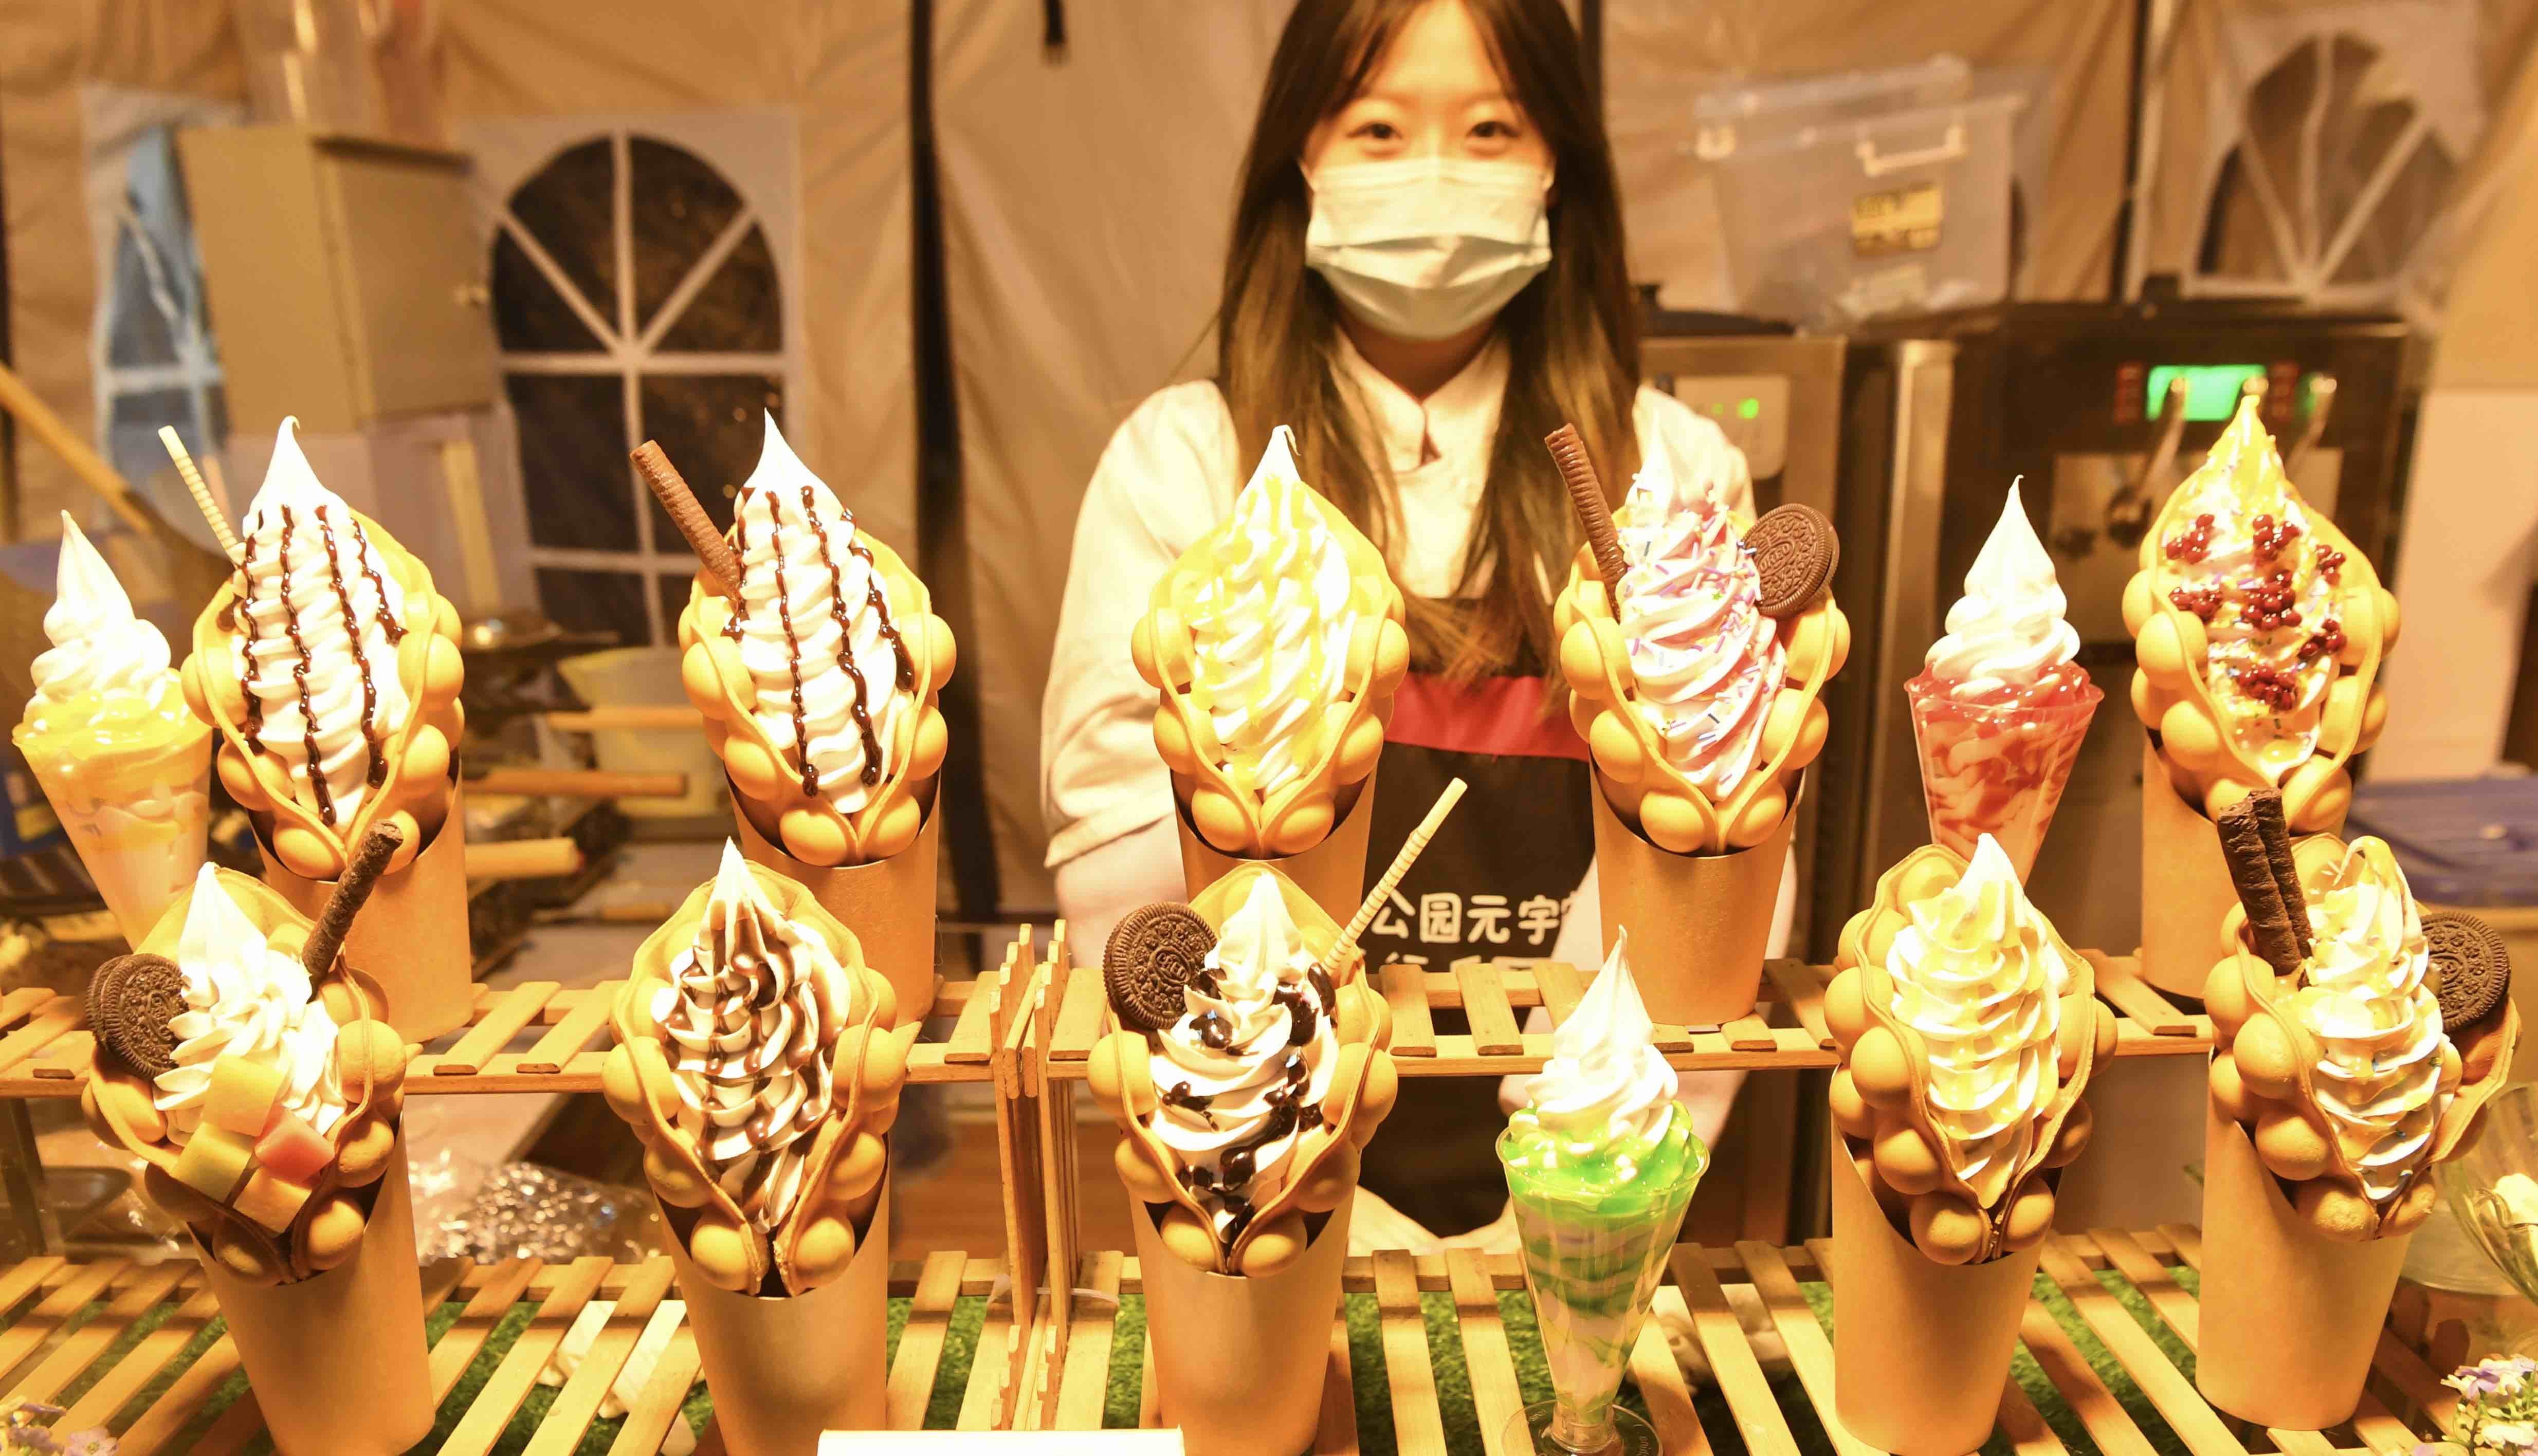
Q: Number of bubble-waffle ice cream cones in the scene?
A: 10